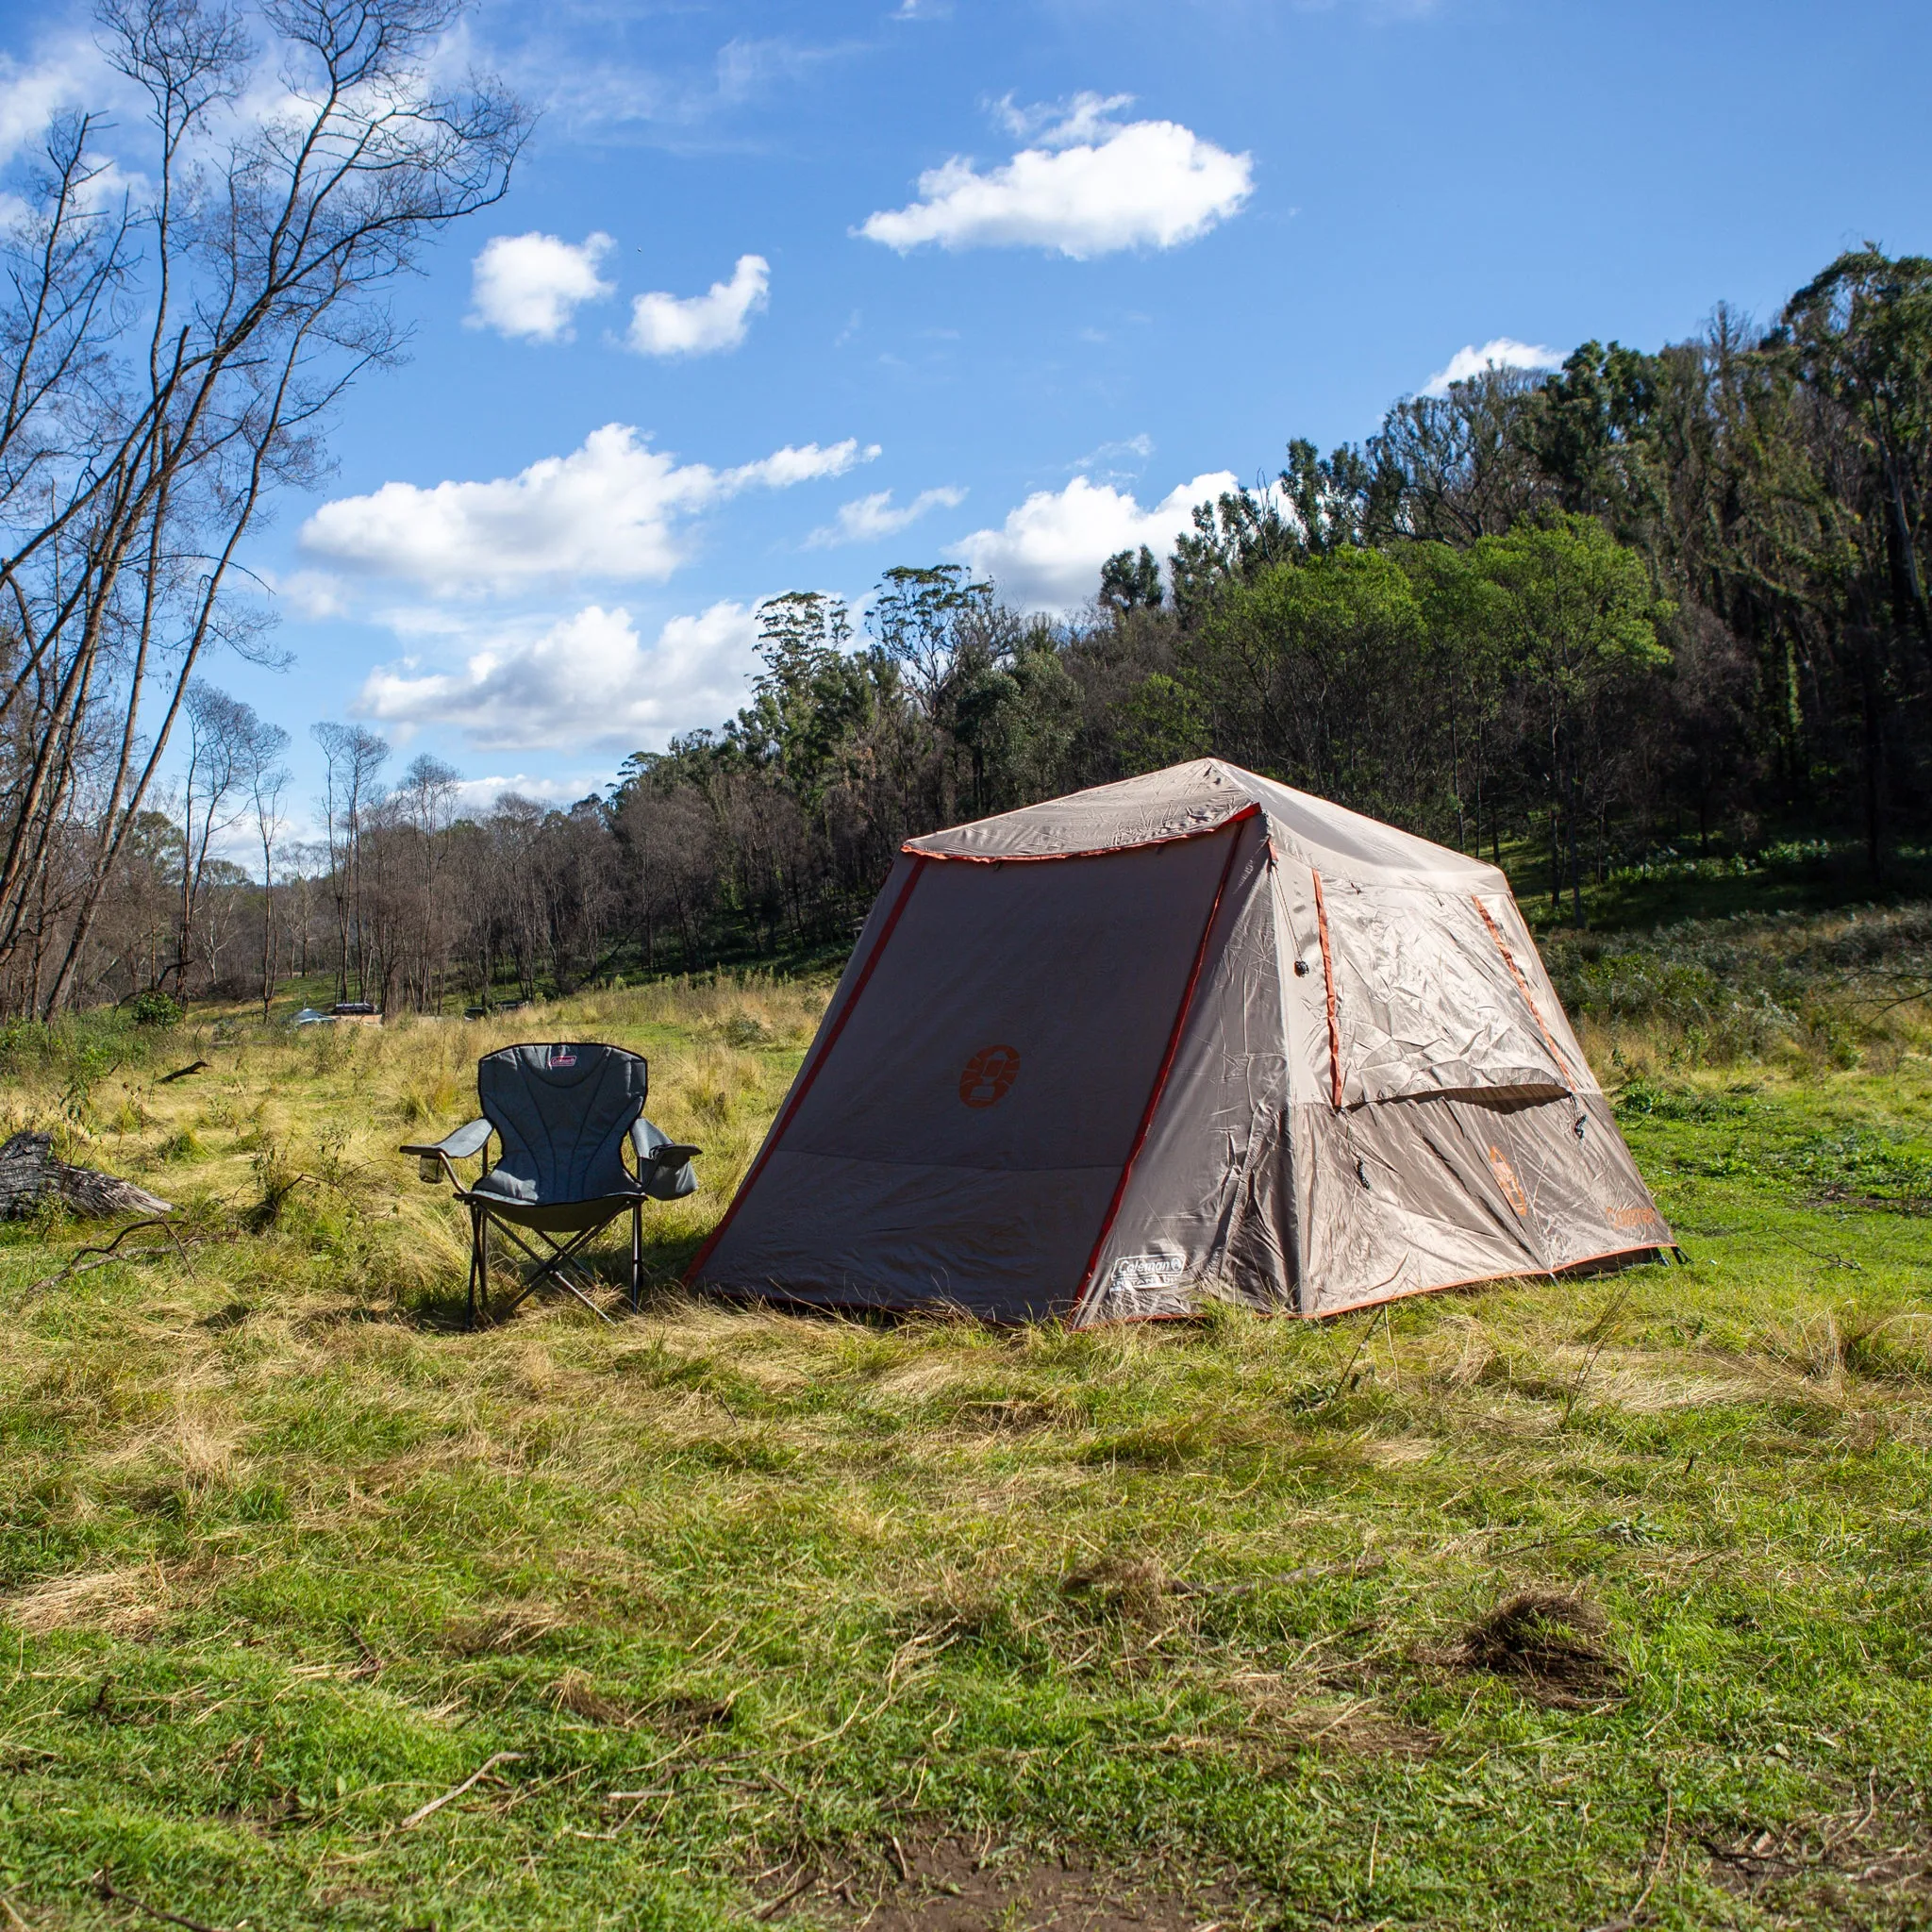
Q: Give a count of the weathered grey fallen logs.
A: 1